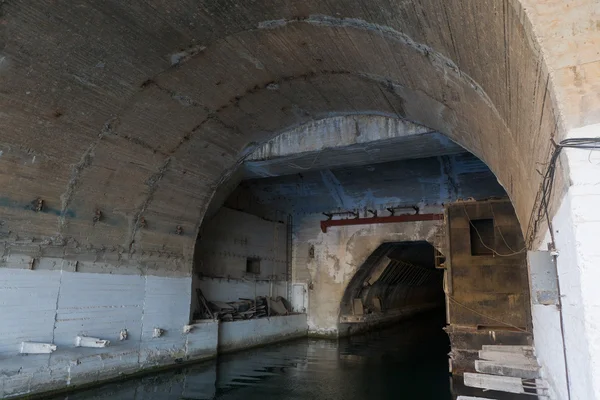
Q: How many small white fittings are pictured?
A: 5